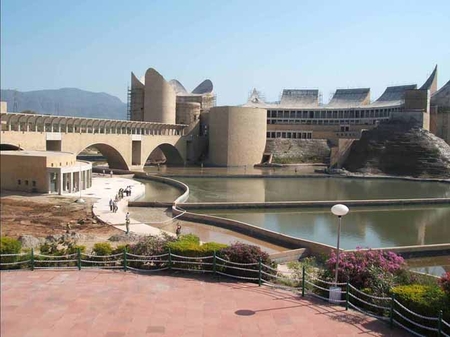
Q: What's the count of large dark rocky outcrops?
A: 1